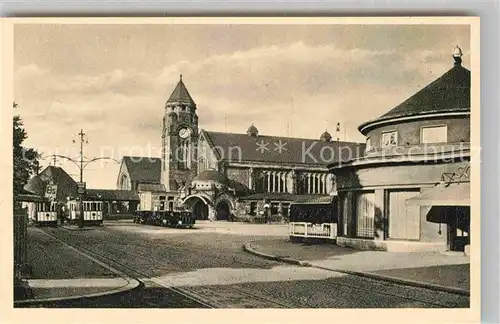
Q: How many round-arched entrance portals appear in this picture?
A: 2